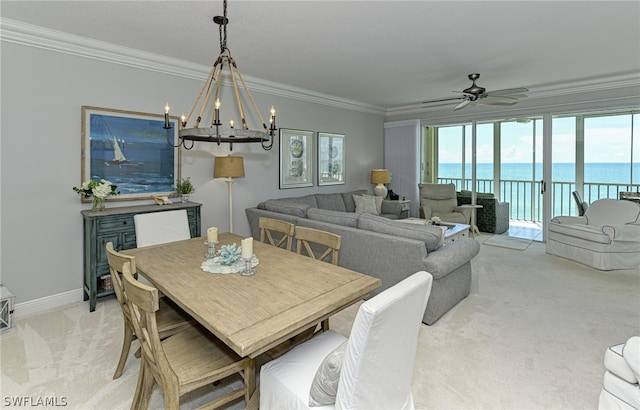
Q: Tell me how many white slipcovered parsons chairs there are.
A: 2